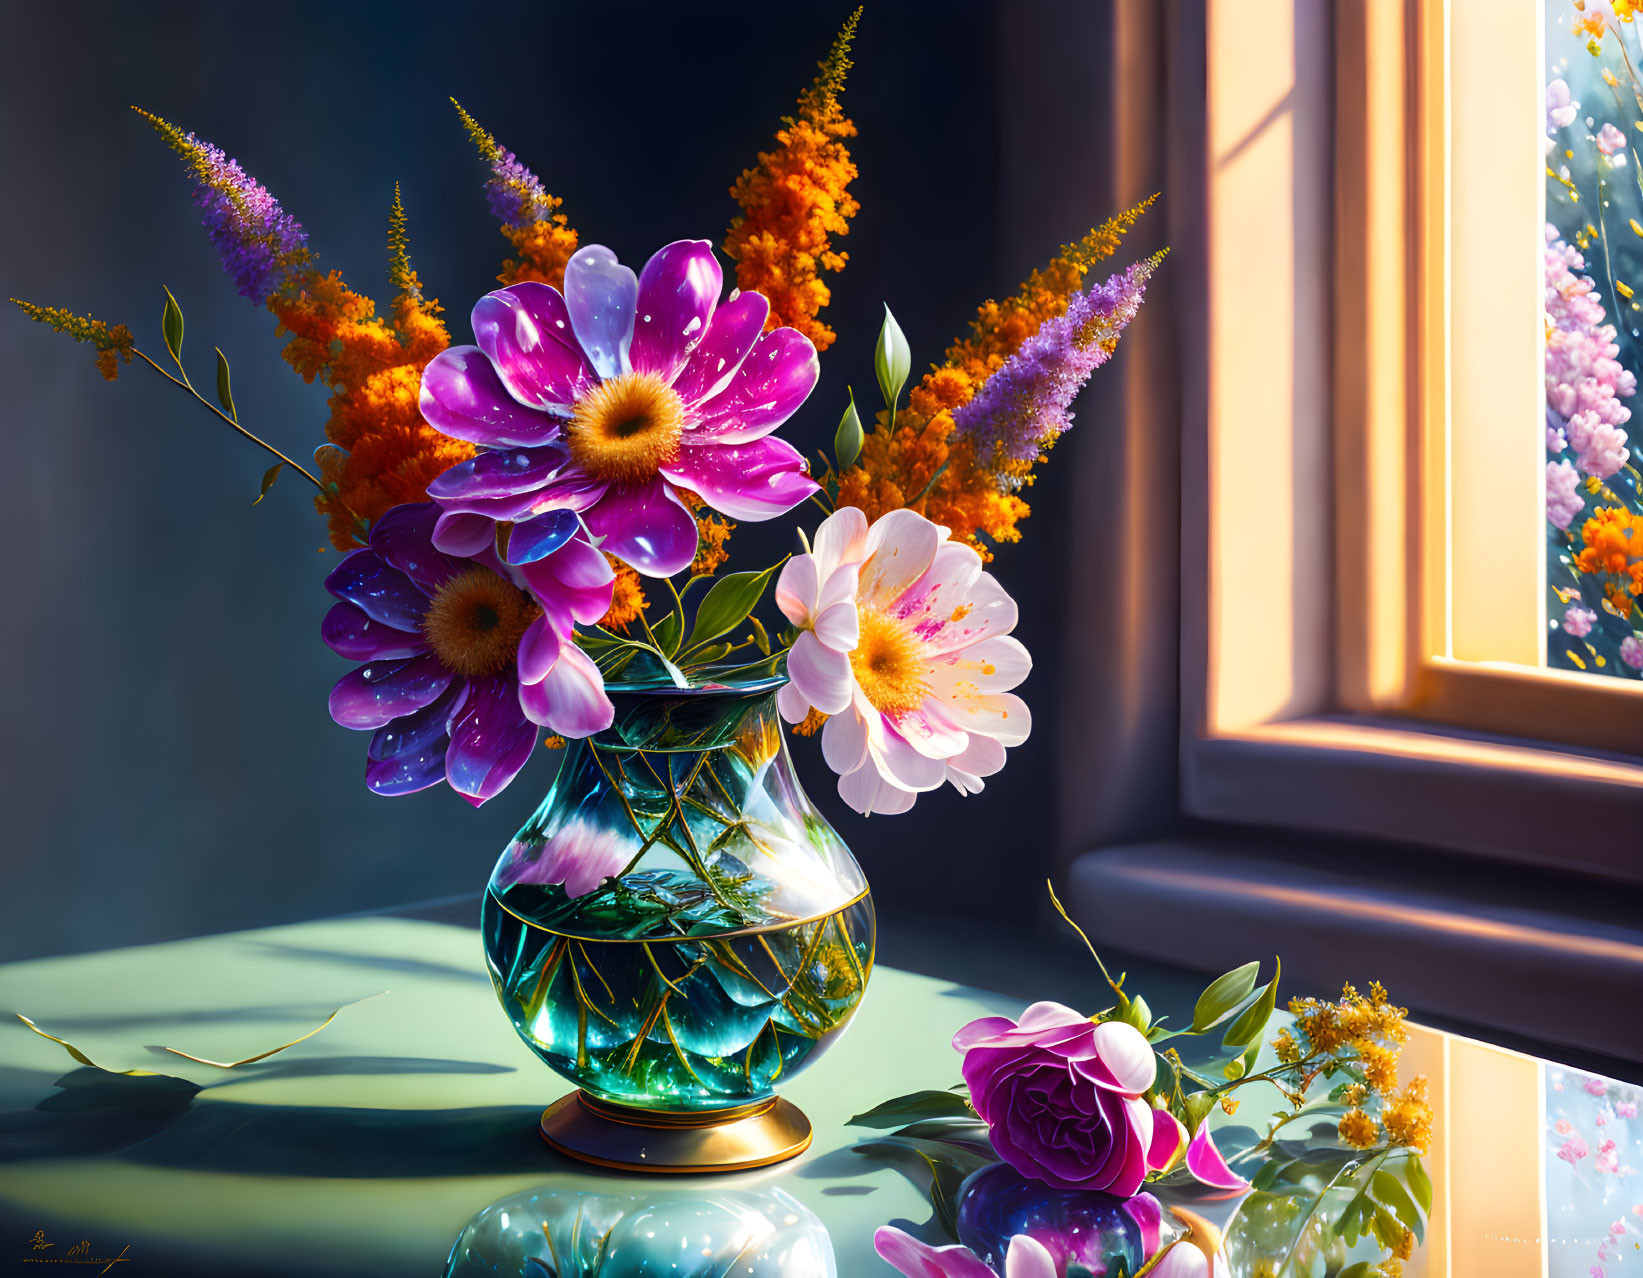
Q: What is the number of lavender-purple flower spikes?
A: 3